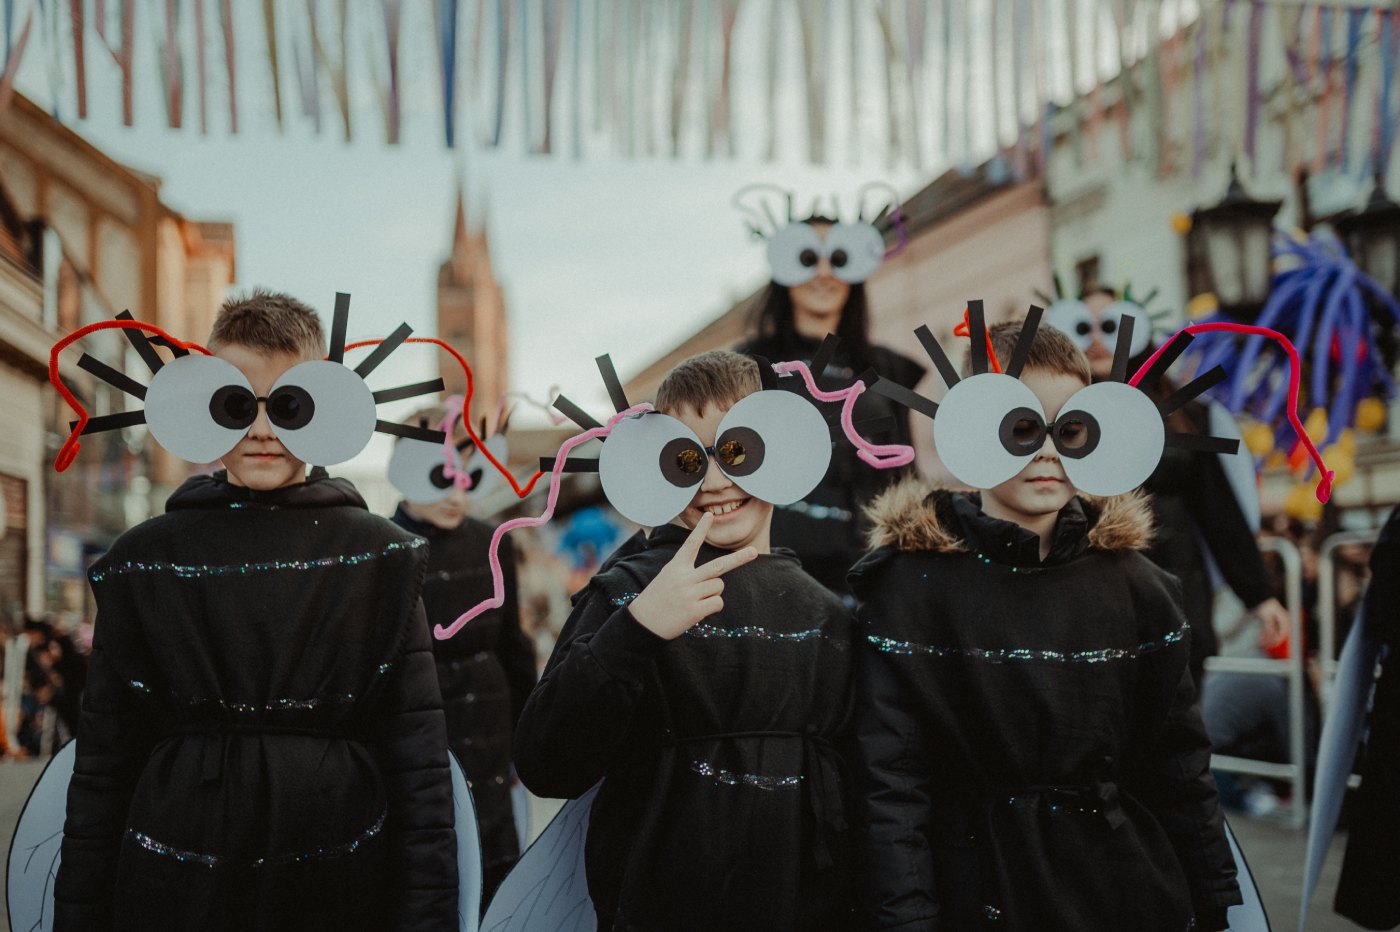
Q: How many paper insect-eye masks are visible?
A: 6